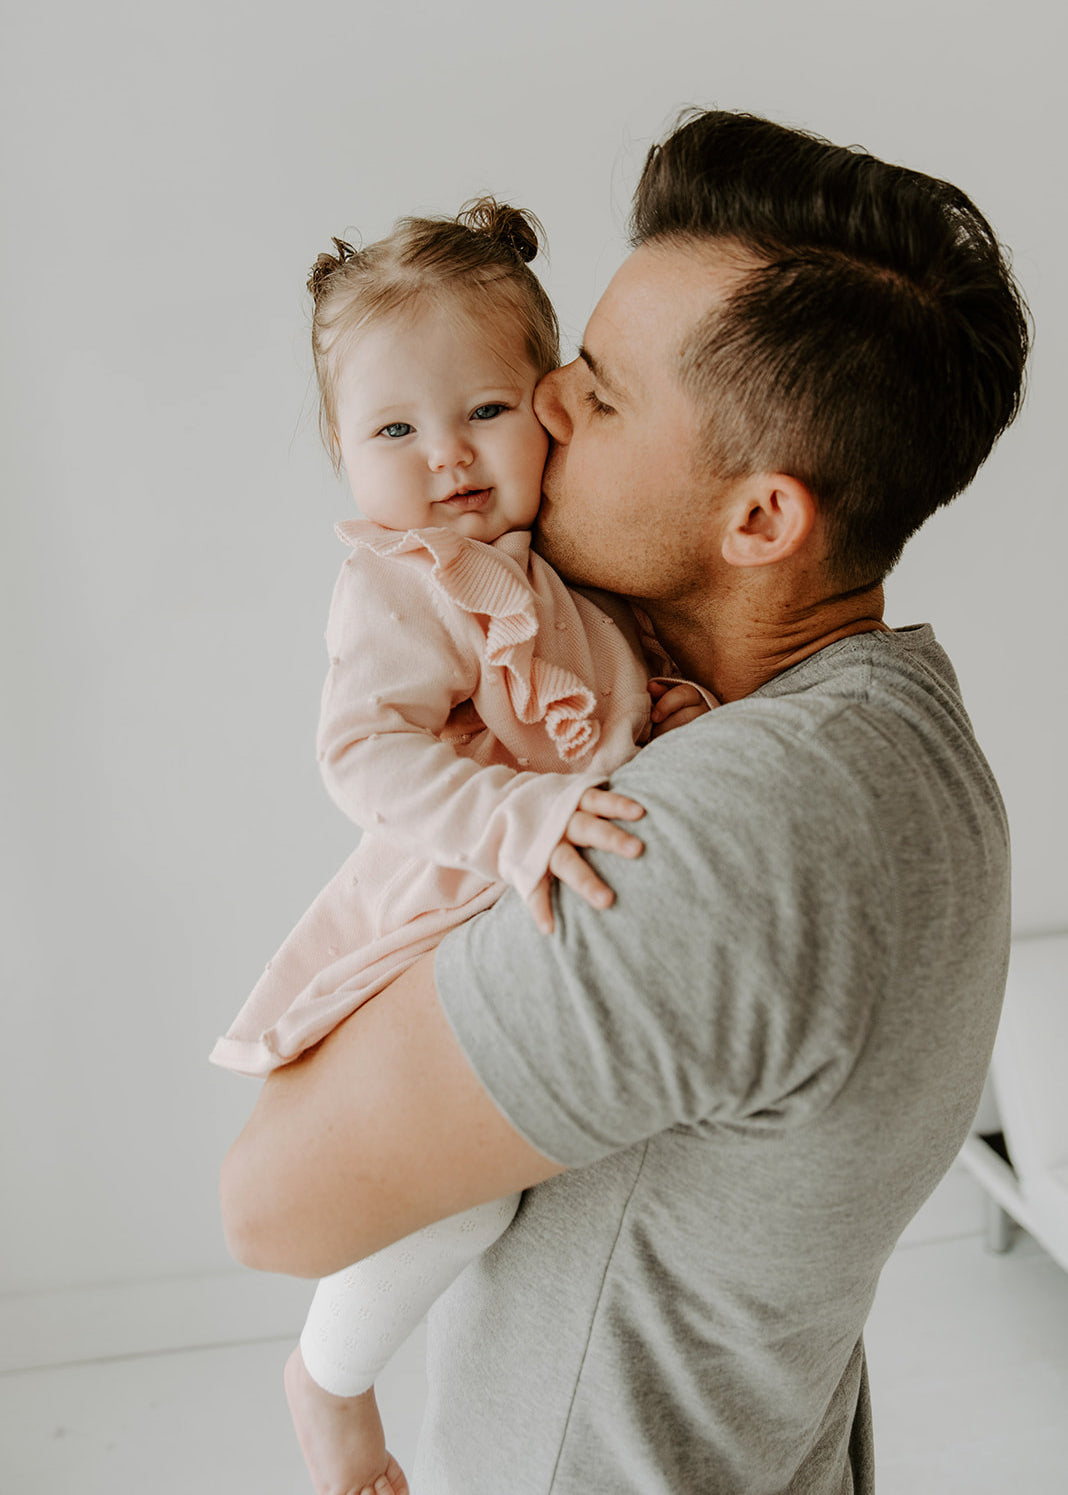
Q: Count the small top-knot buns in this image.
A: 2